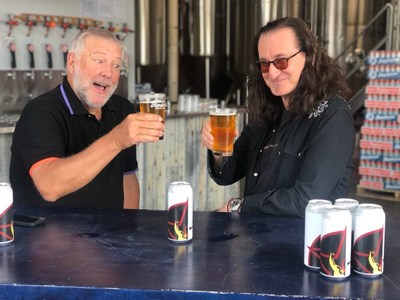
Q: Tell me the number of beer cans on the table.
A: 6